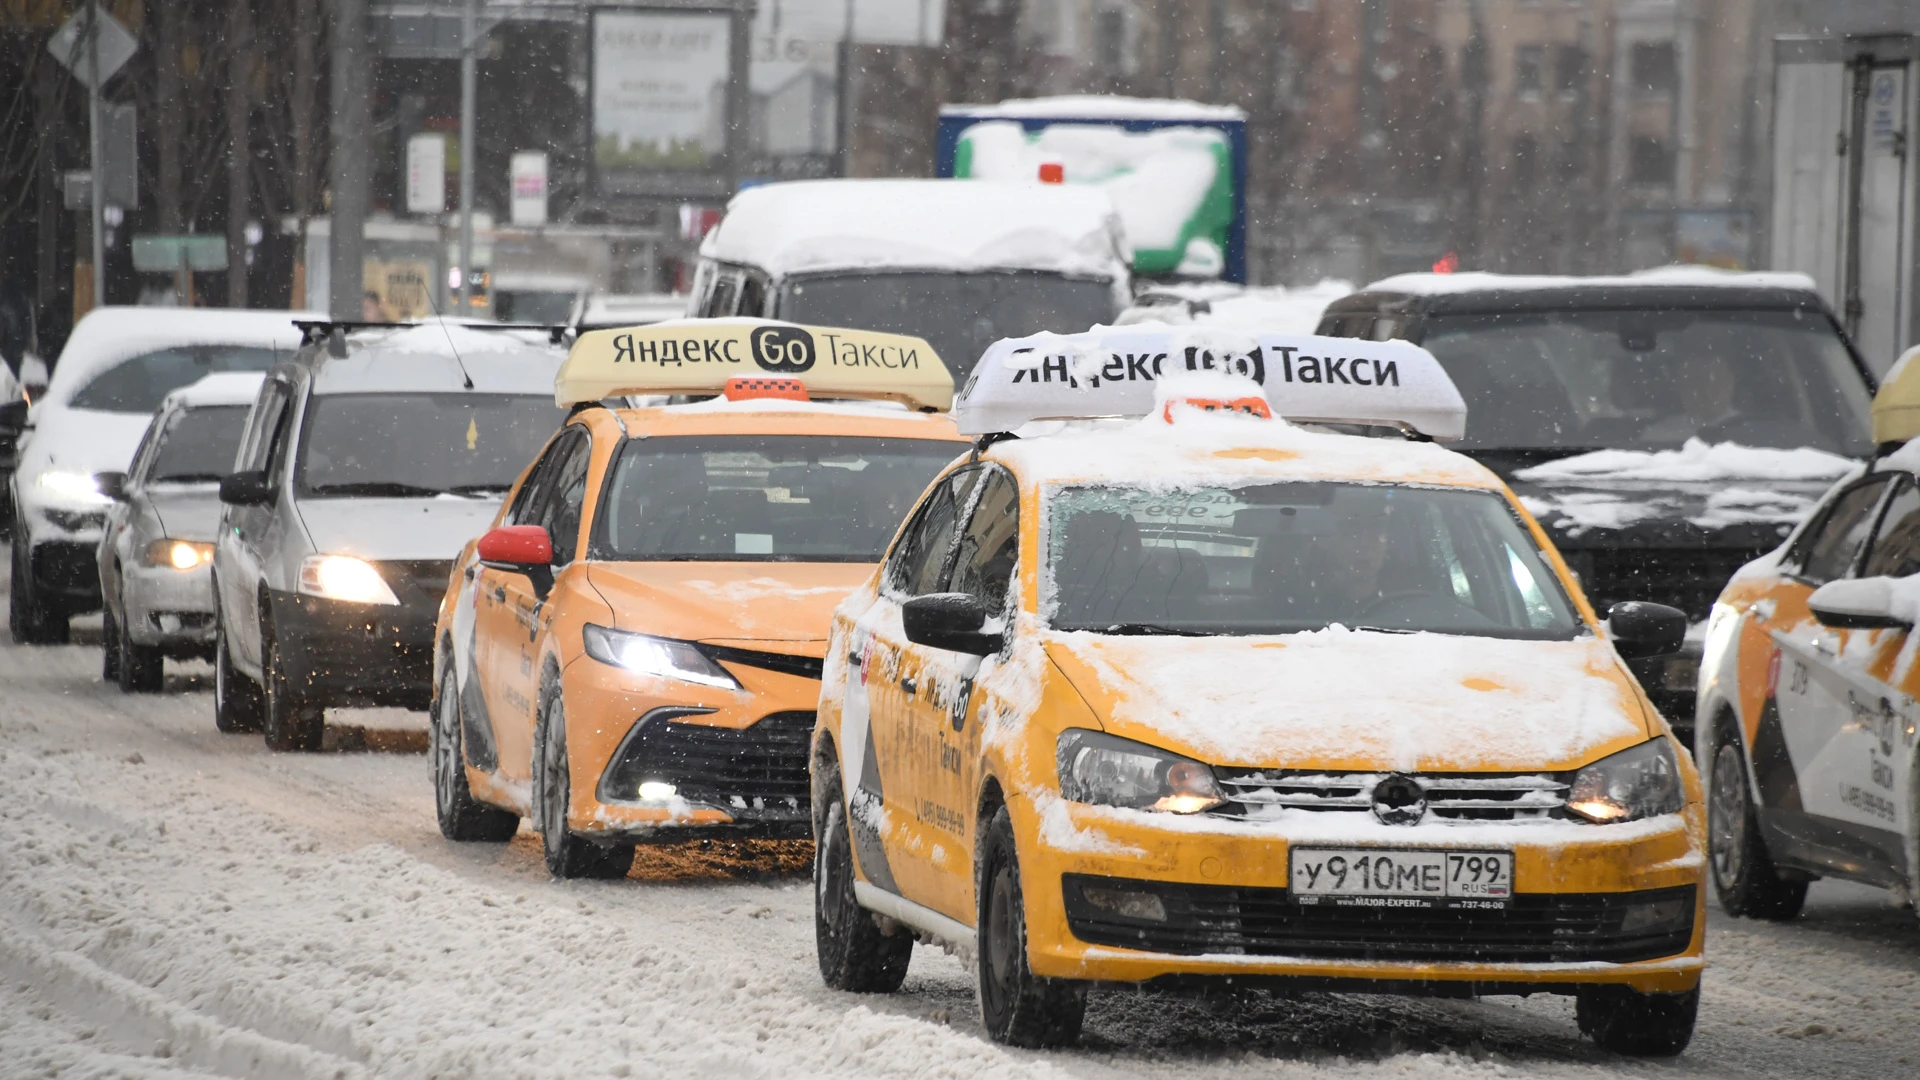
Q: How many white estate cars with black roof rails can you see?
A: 1